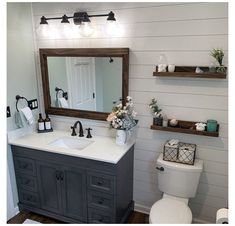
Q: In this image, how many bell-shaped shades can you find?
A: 4